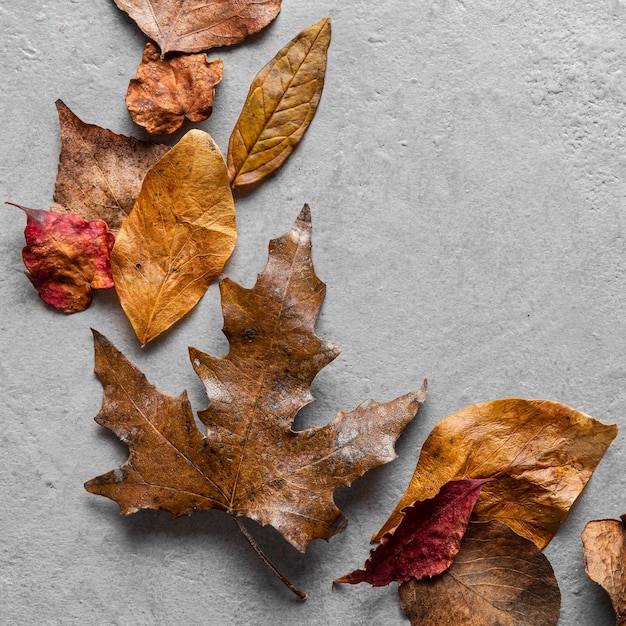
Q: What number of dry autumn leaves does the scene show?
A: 11